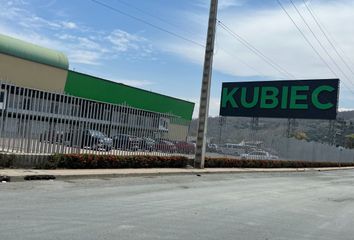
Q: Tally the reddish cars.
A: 2